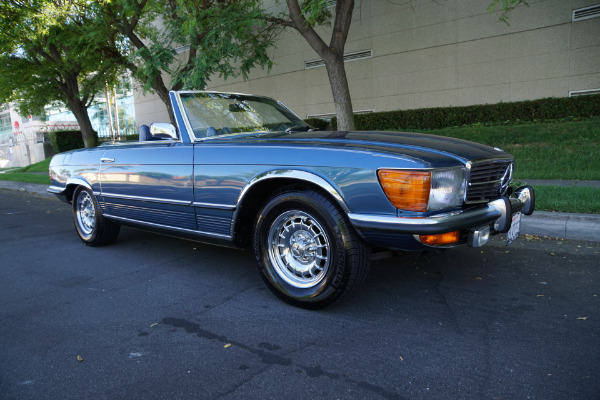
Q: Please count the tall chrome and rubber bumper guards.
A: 2